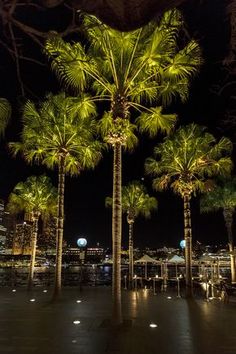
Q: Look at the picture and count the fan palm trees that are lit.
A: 6